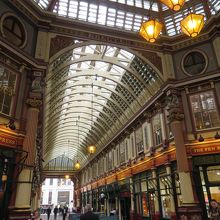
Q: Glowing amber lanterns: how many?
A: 6